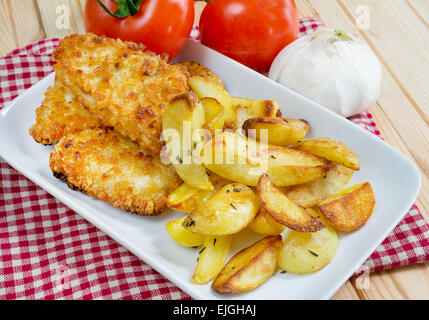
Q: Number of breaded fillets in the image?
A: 3